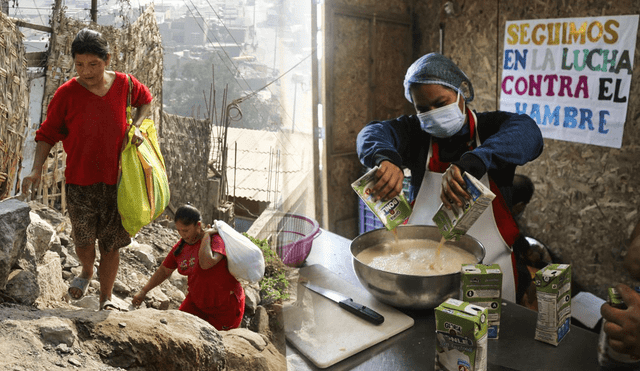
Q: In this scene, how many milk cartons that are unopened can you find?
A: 3